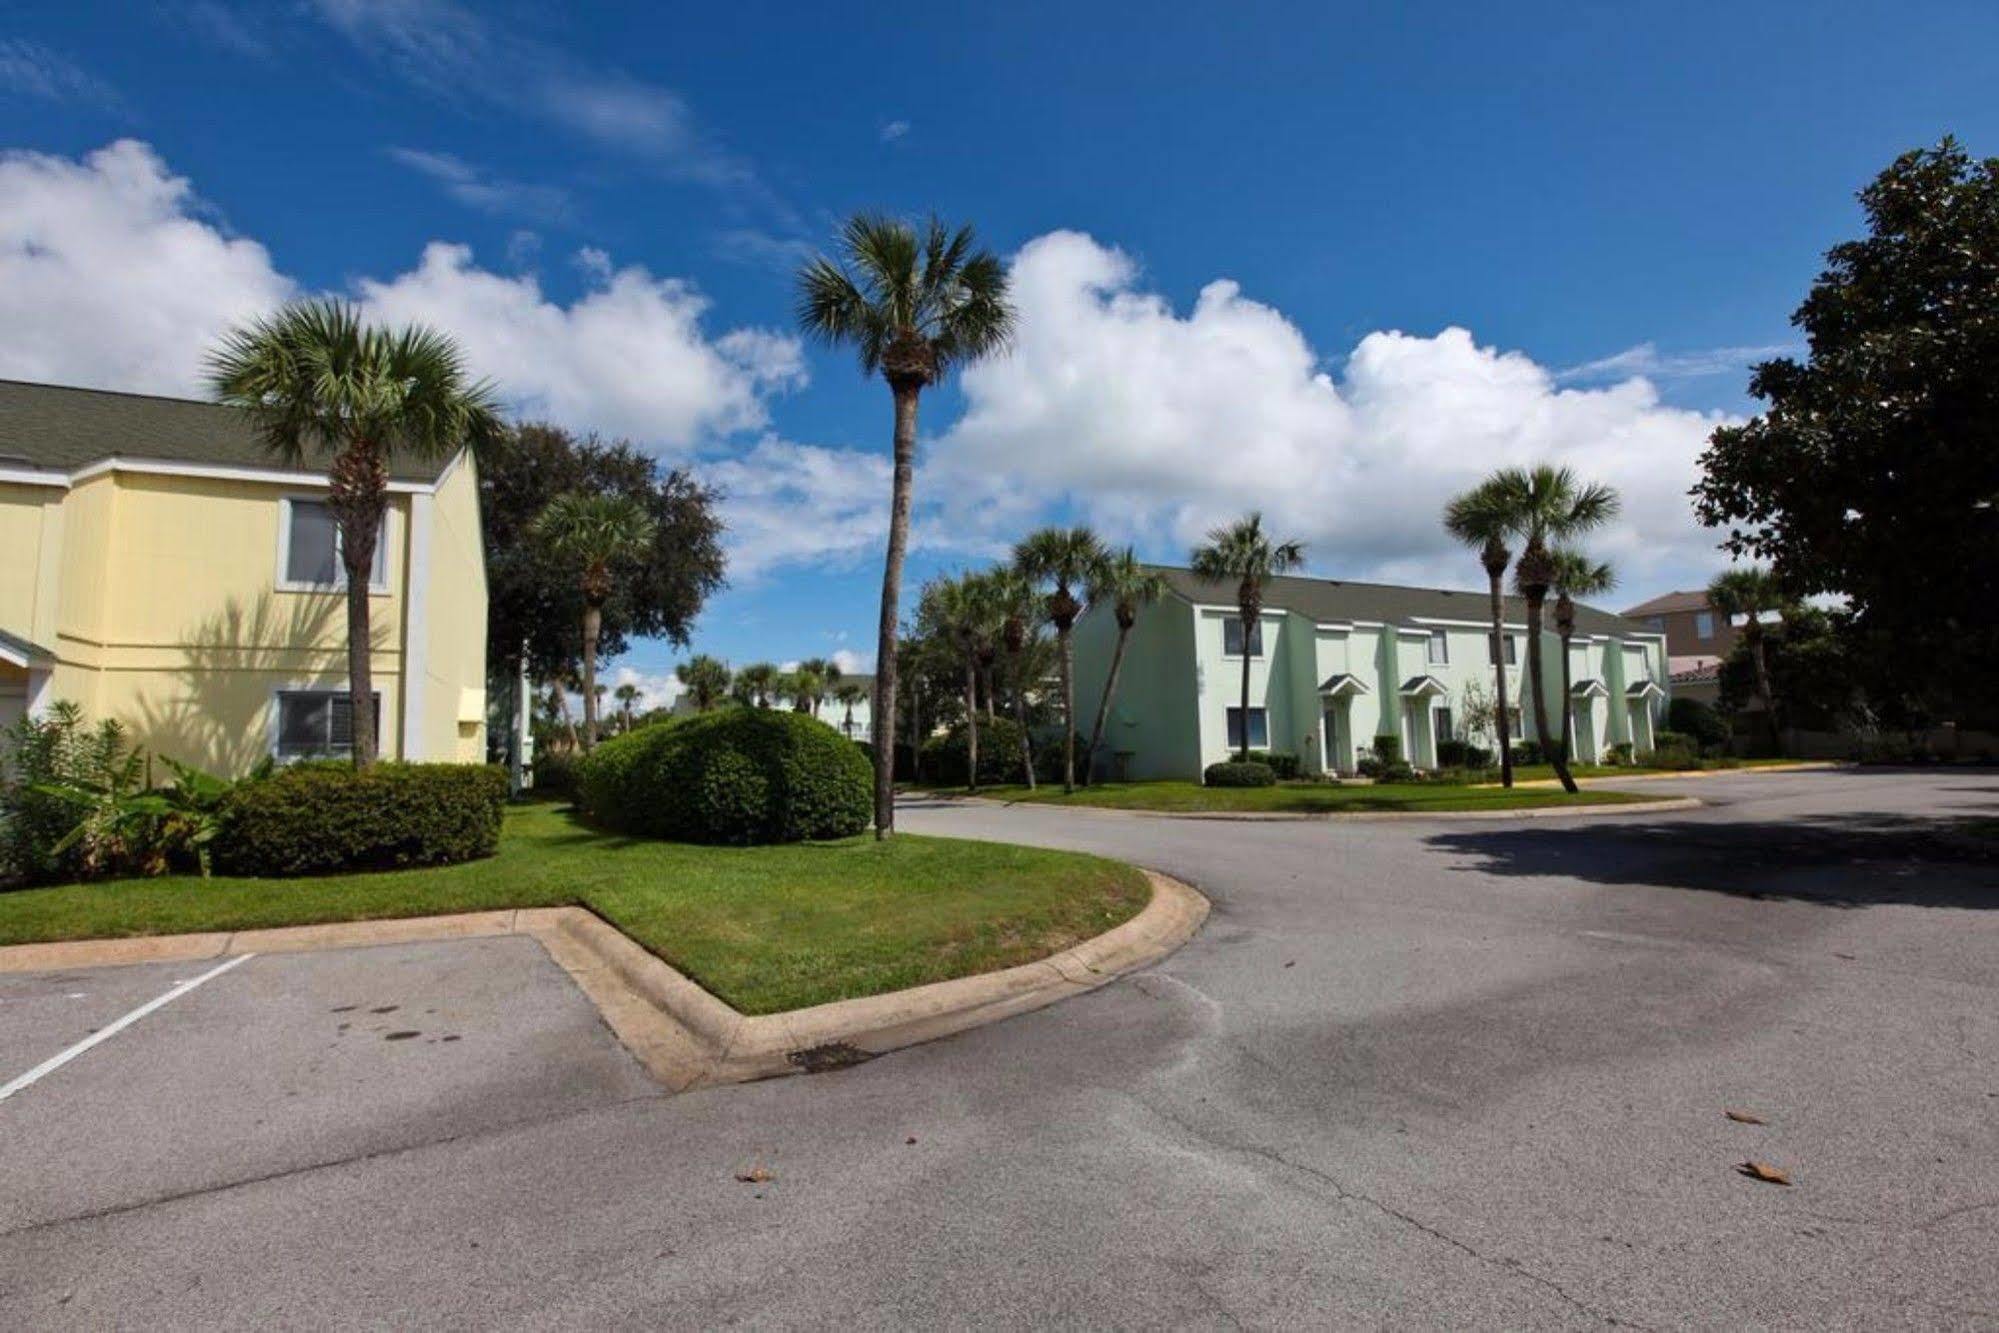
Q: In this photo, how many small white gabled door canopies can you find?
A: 4